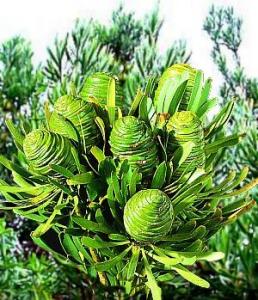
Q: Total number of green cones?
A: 7